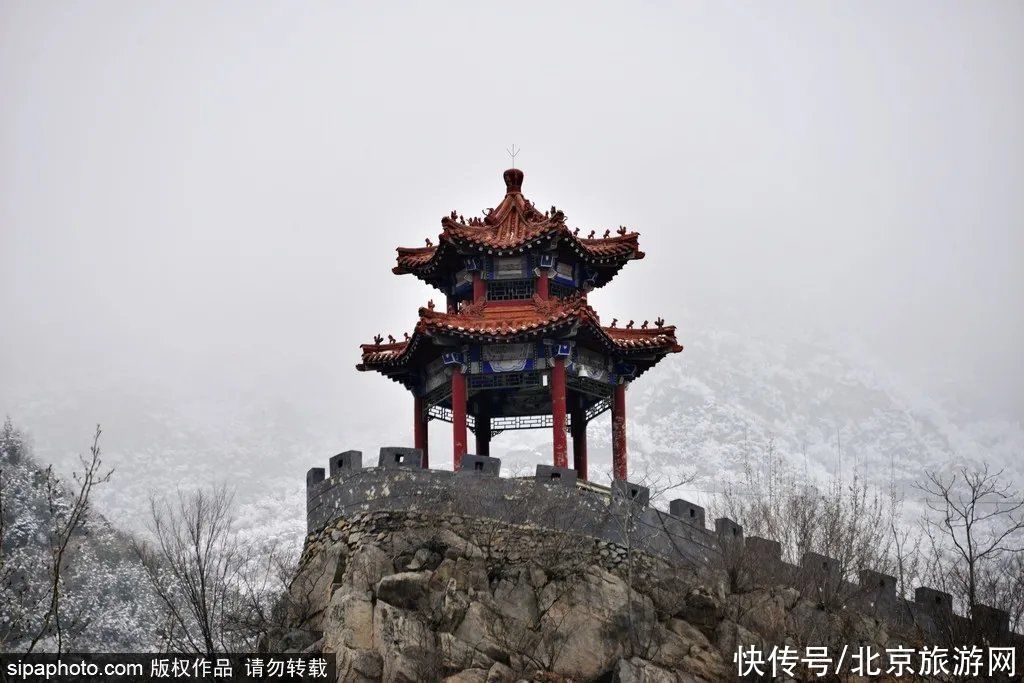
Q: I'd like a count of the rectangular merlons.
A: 13